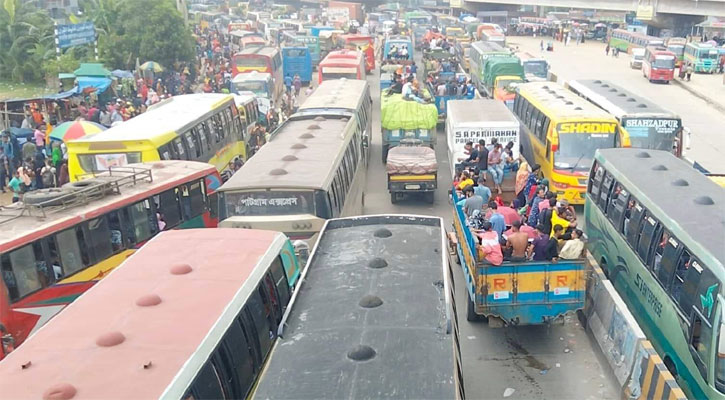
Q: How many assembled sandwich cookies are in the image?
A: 0